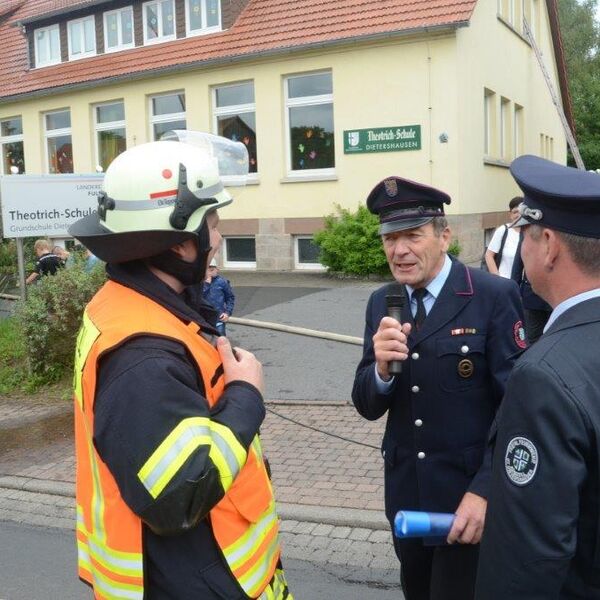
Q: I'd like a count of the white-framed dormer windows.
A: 5